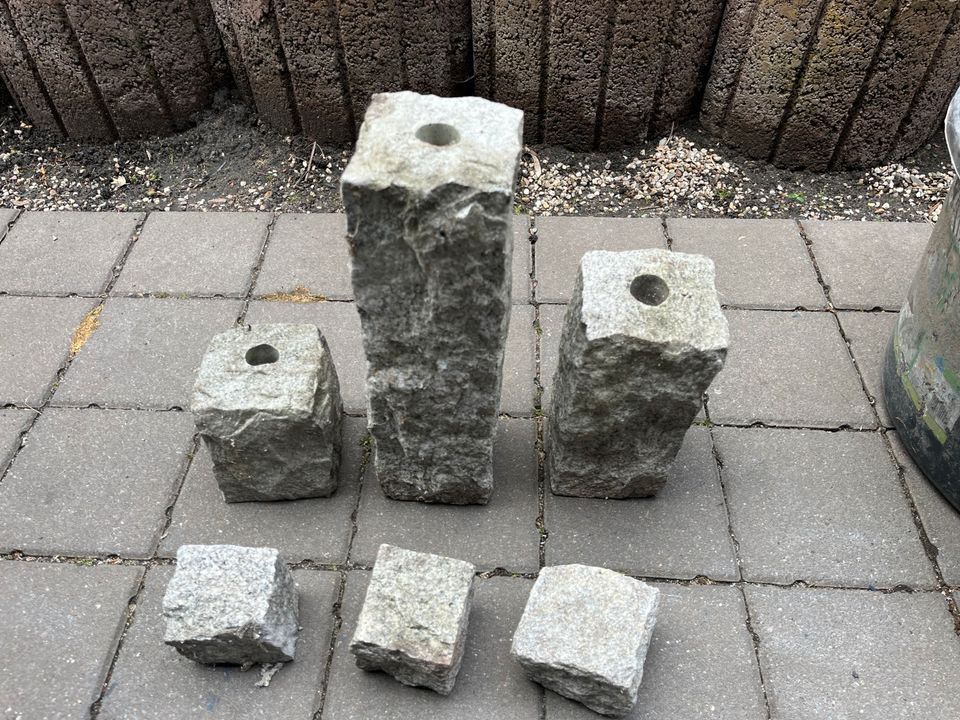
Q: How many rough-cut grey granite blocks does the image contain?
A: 6